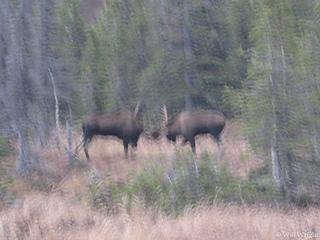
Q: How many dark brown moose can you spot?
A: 2